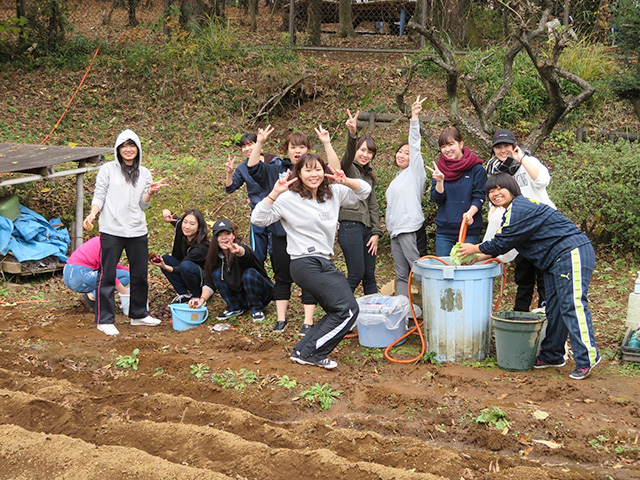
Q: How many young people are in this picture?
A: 12